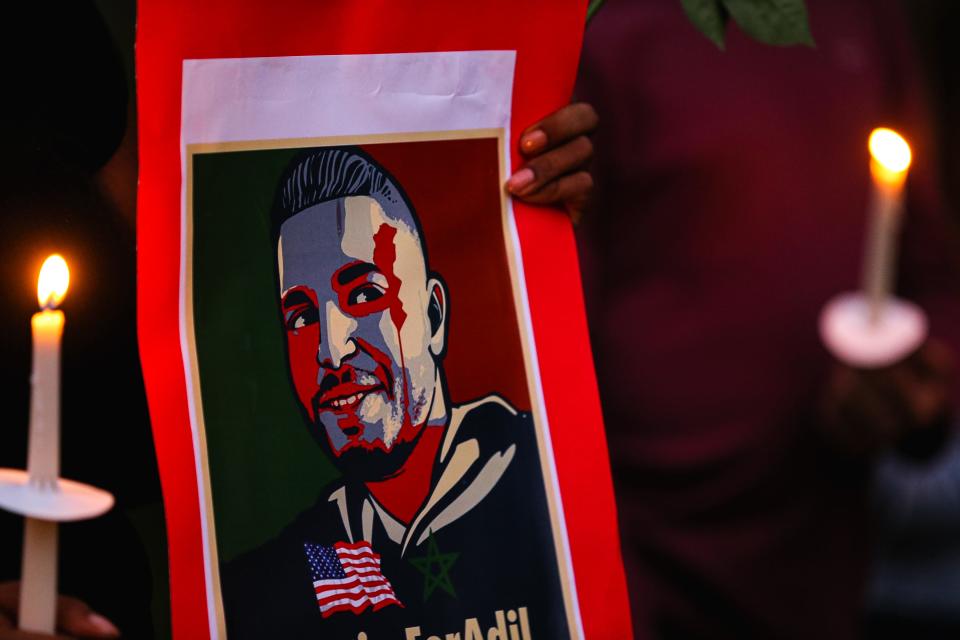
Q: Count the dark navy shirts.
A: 1